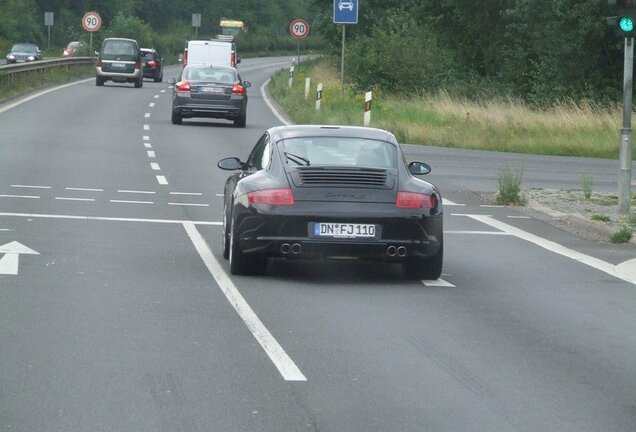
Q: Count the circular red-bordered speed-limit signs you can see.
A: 2